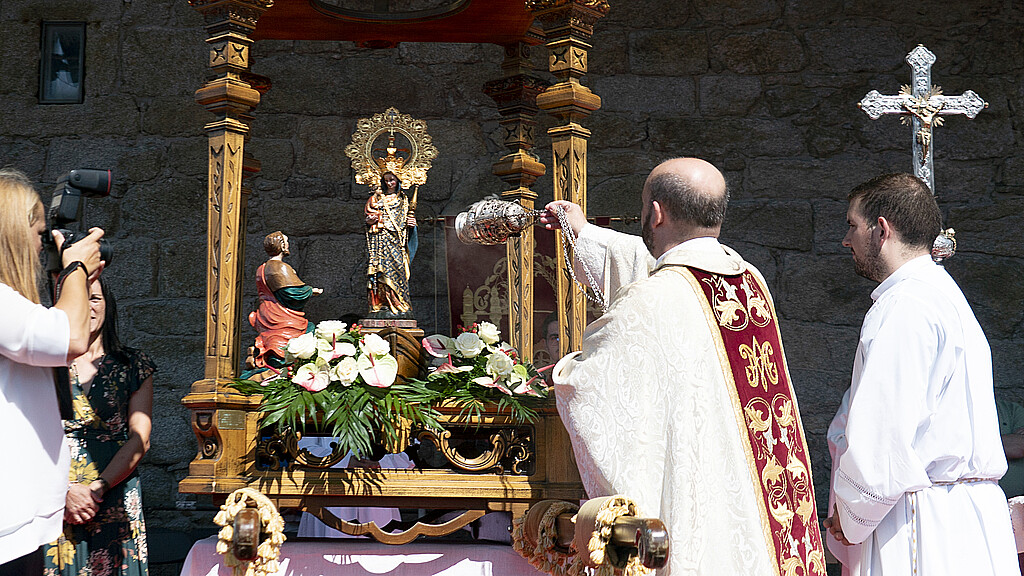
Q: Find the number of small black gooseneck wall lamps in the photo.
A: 0